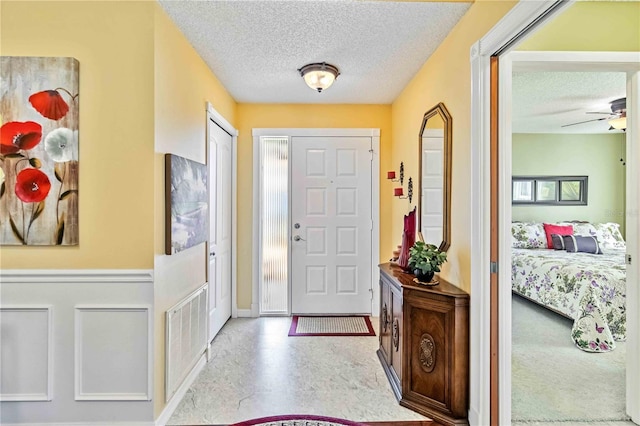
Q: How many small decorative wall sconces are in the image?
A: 2